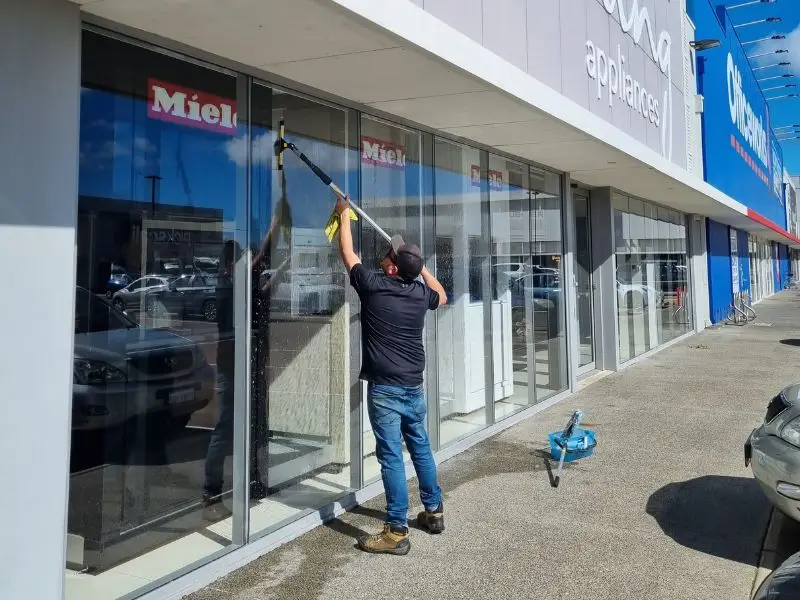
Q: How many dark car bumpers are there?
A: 1